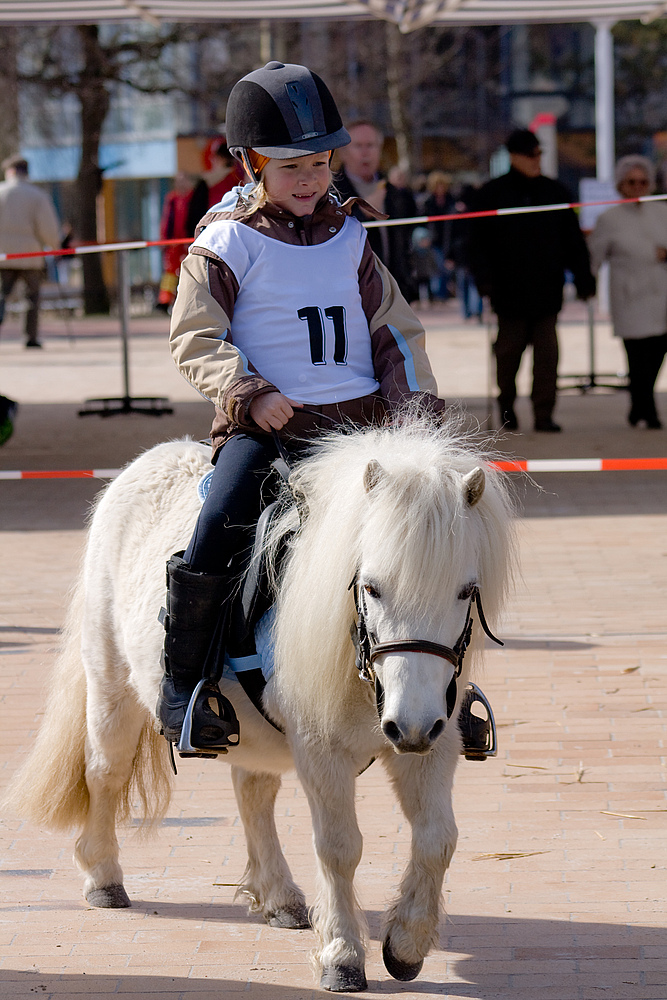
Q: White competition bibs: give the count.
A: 1